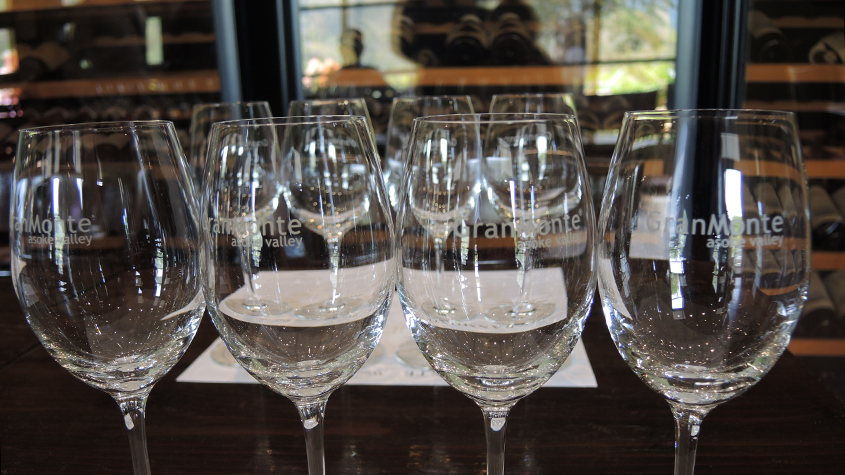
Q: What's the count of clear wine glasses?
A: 8